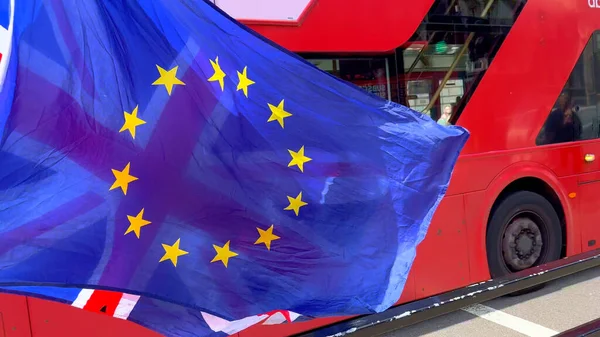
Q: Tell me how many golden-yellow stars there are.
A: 12